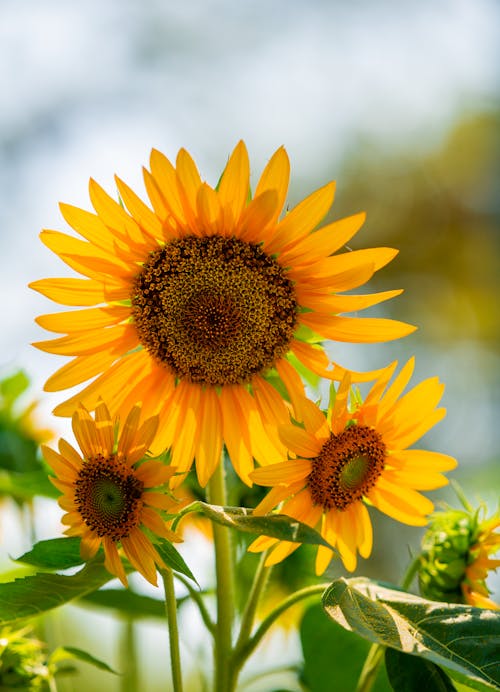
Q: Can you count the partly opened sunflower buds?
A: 1